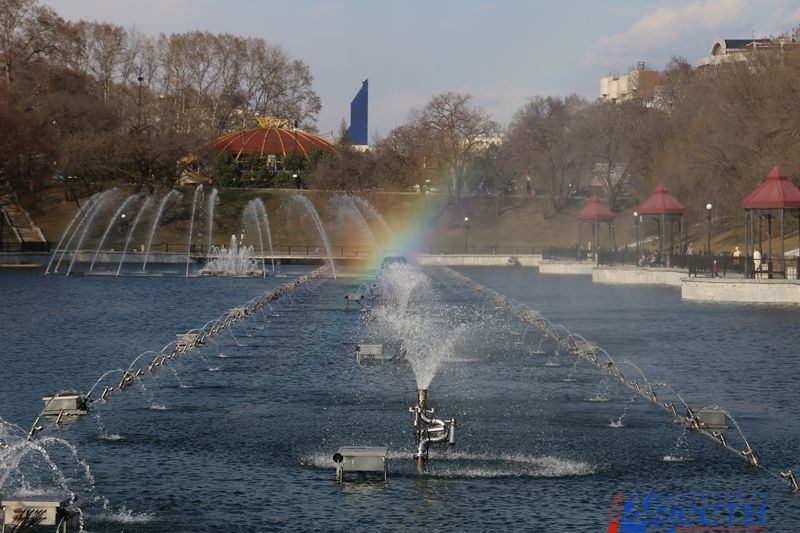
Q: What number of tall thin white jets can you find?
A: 13